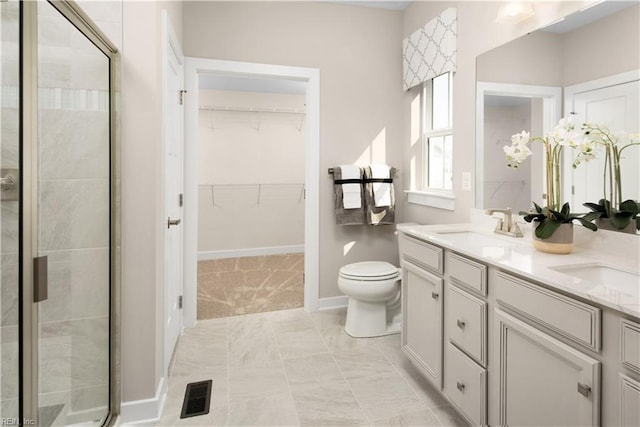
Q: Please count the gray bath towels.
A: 2